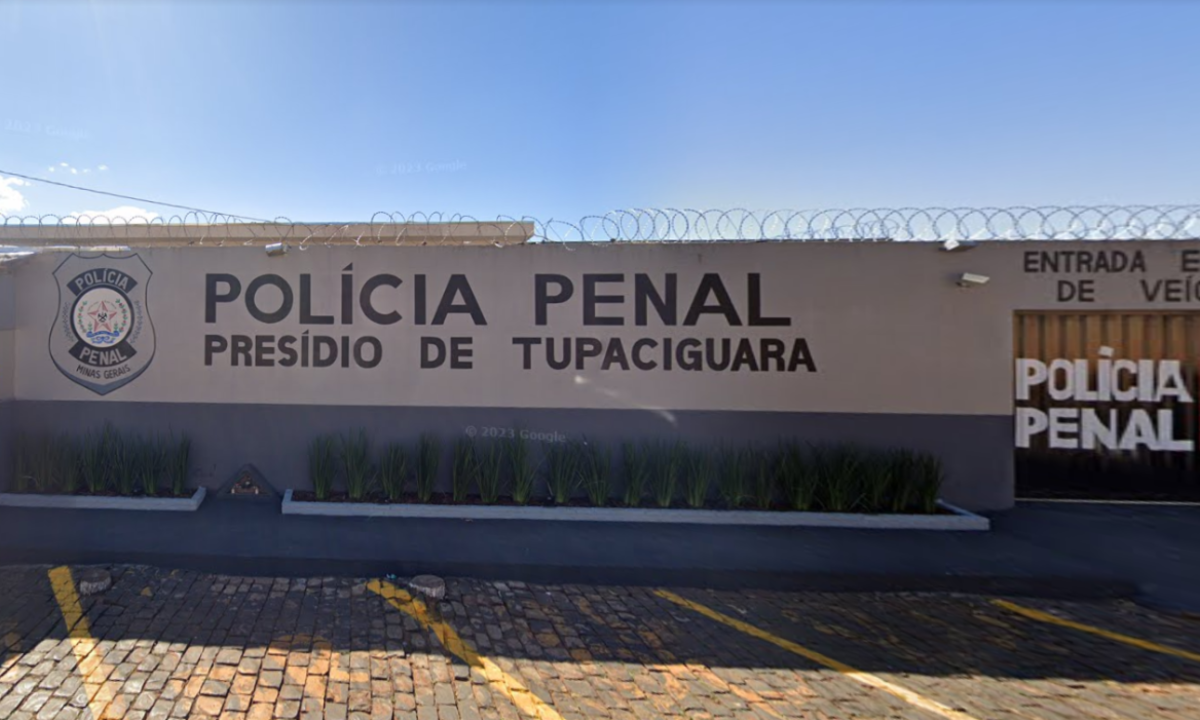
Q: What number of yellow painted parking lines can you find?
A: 4